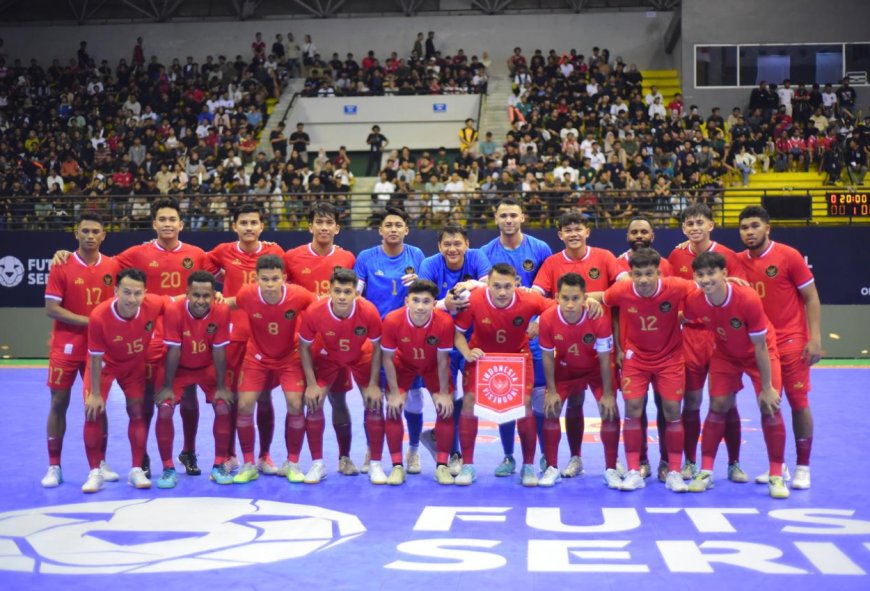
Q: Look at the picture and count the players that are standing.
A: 11